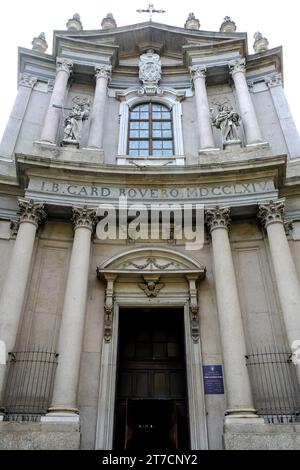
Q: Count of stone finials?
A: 6